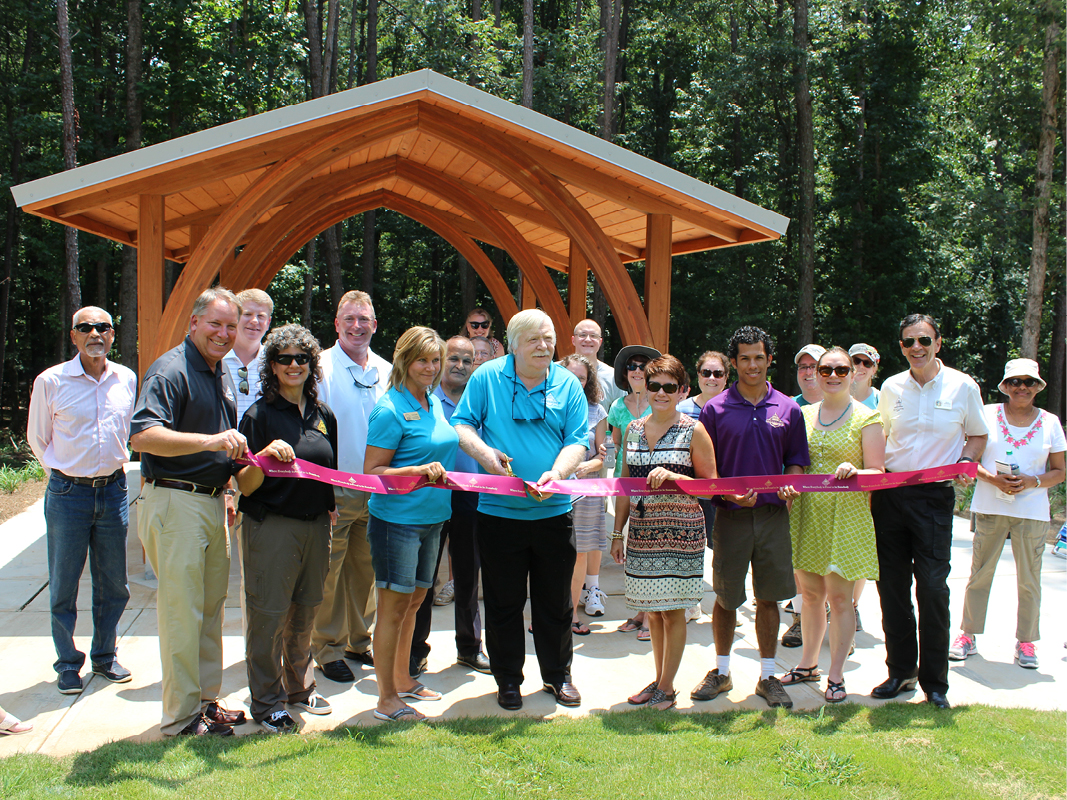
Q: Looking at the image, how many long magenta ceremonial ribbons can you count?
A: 1